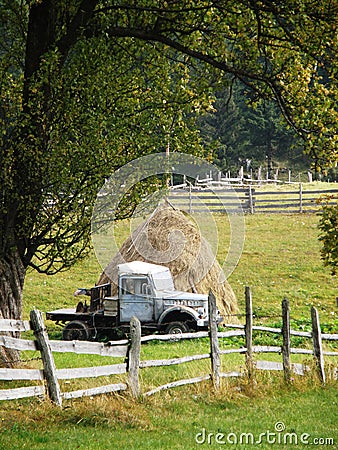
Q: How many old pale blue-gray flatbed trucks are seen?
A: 1